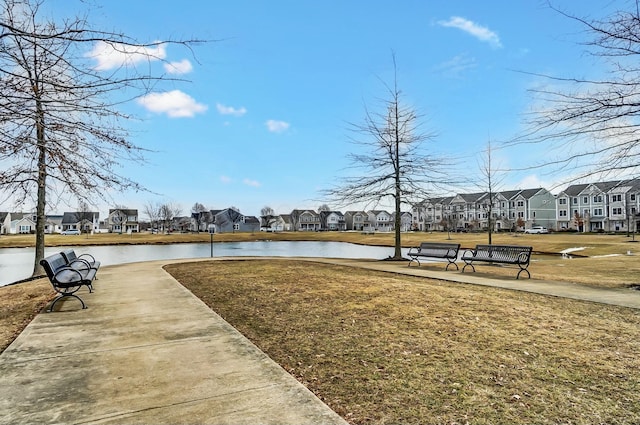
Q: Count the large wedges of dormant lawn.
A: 1